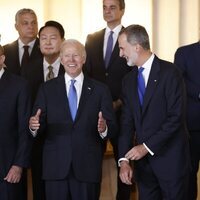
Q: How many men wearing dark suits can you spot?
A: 7